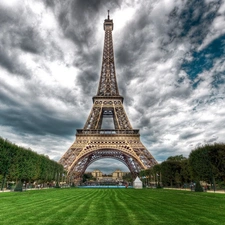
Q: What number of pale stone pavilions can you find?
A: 2